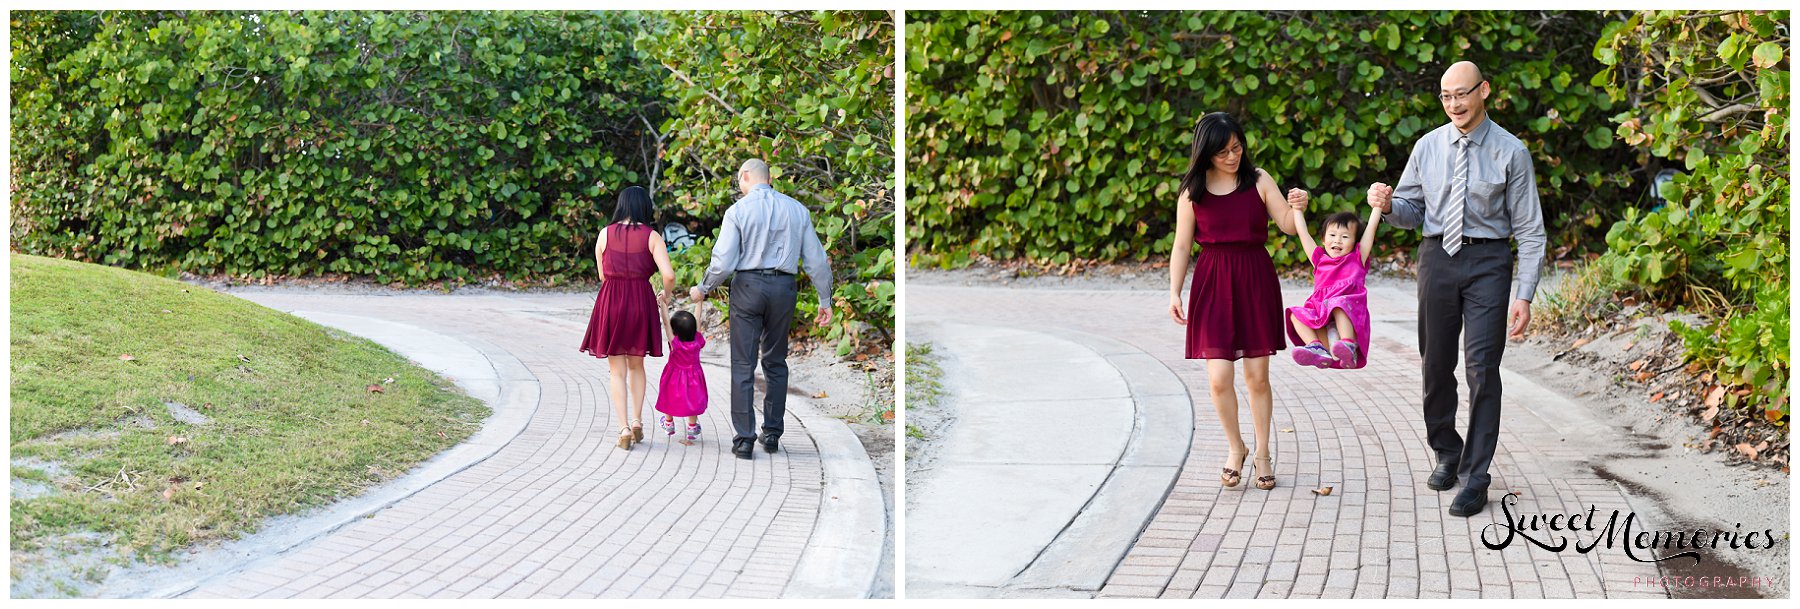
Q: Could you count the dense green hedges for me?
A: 2